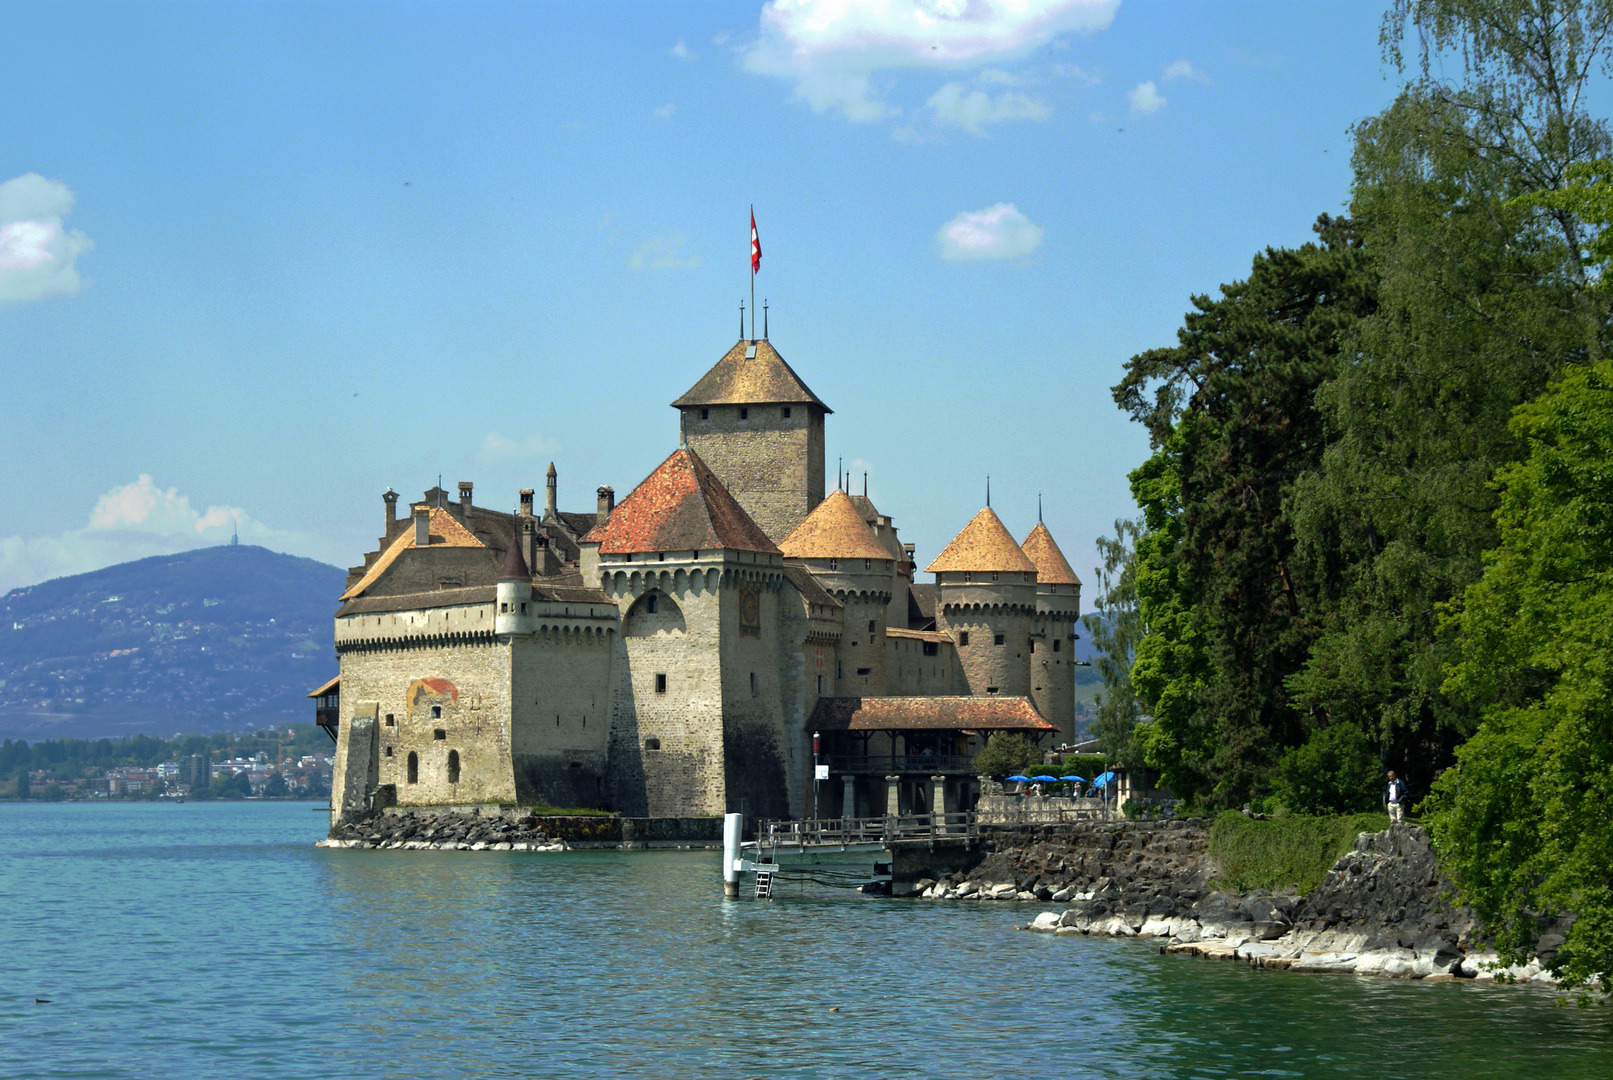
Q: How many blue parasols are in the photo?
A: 4